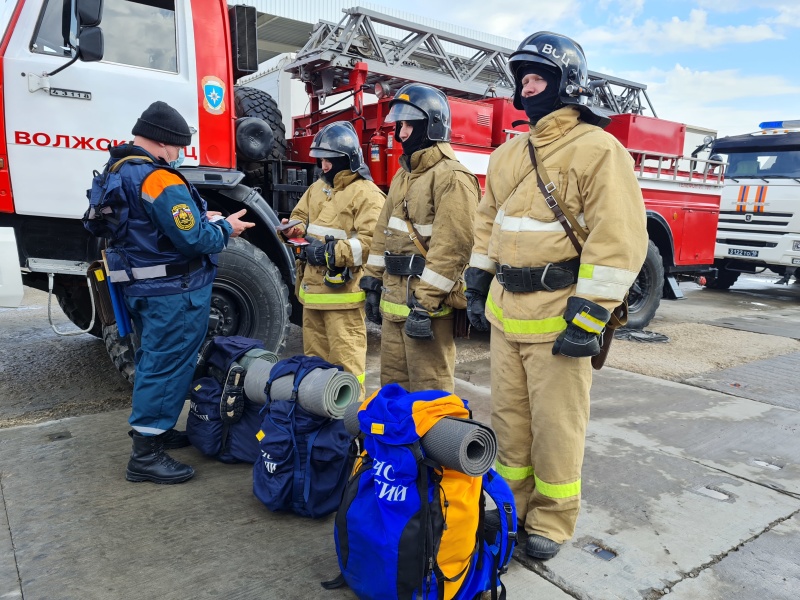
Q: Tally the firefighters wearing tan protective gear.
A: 3